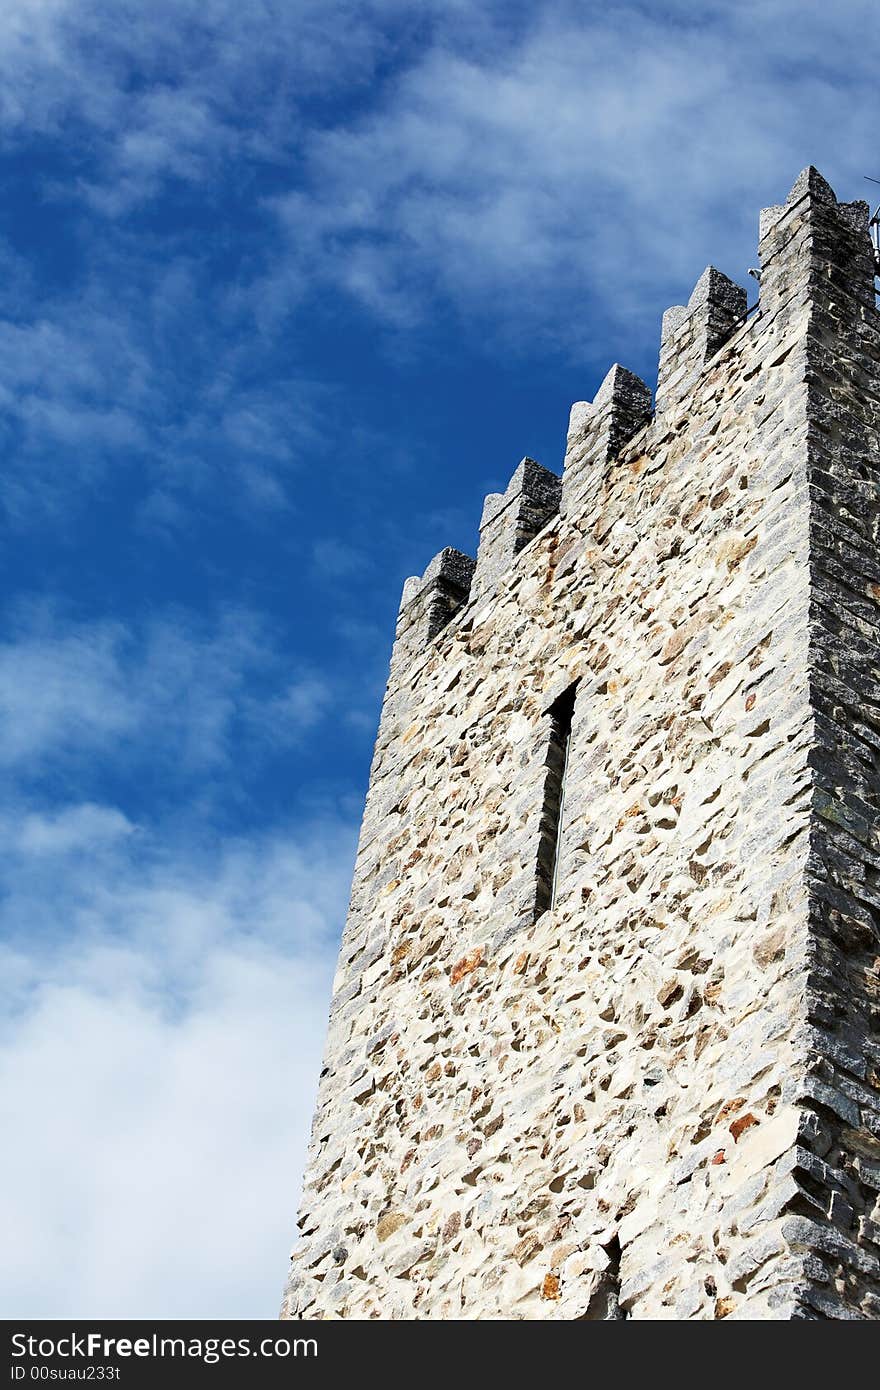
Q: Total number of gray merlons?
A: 5